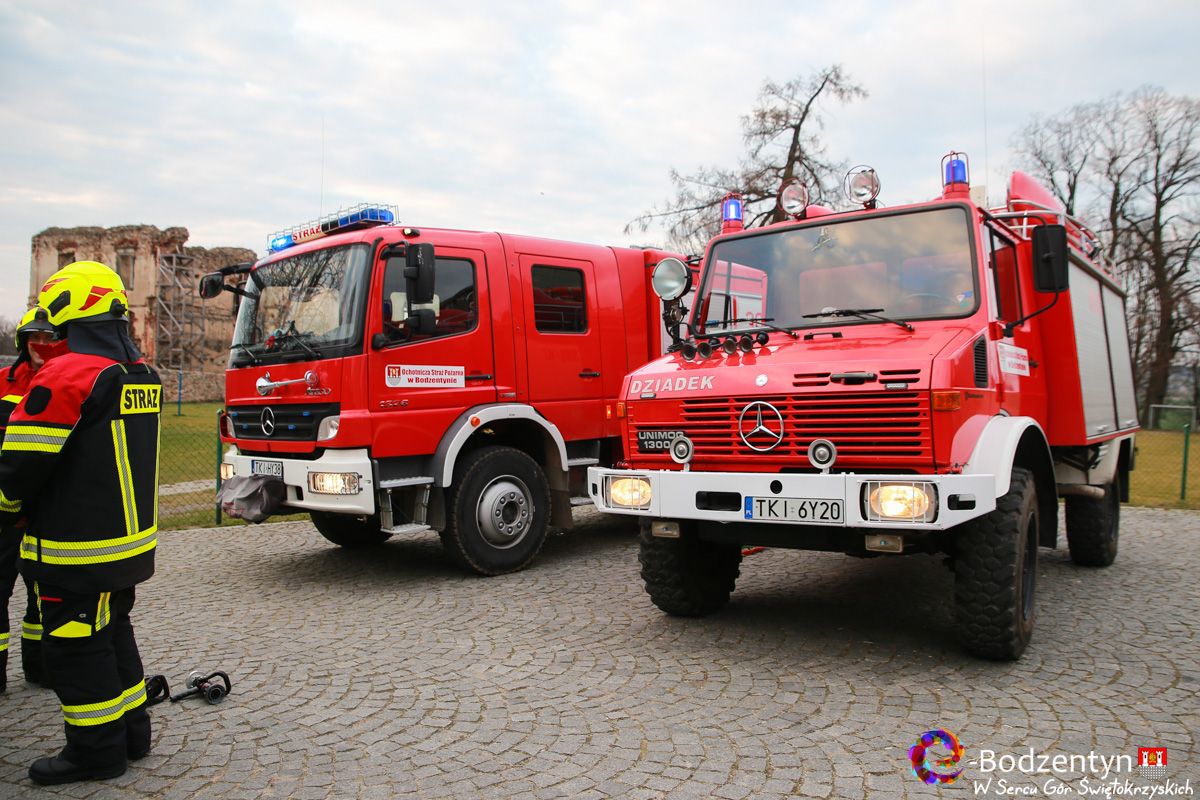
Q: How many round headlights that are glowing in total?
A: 2